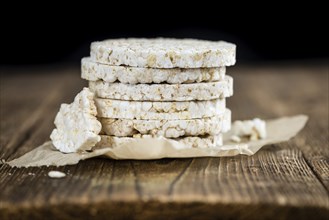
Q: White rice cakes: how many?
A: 6